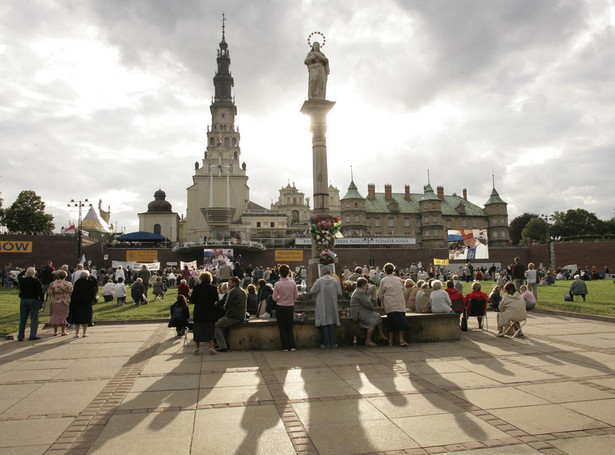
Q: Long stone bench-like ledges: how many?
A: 1